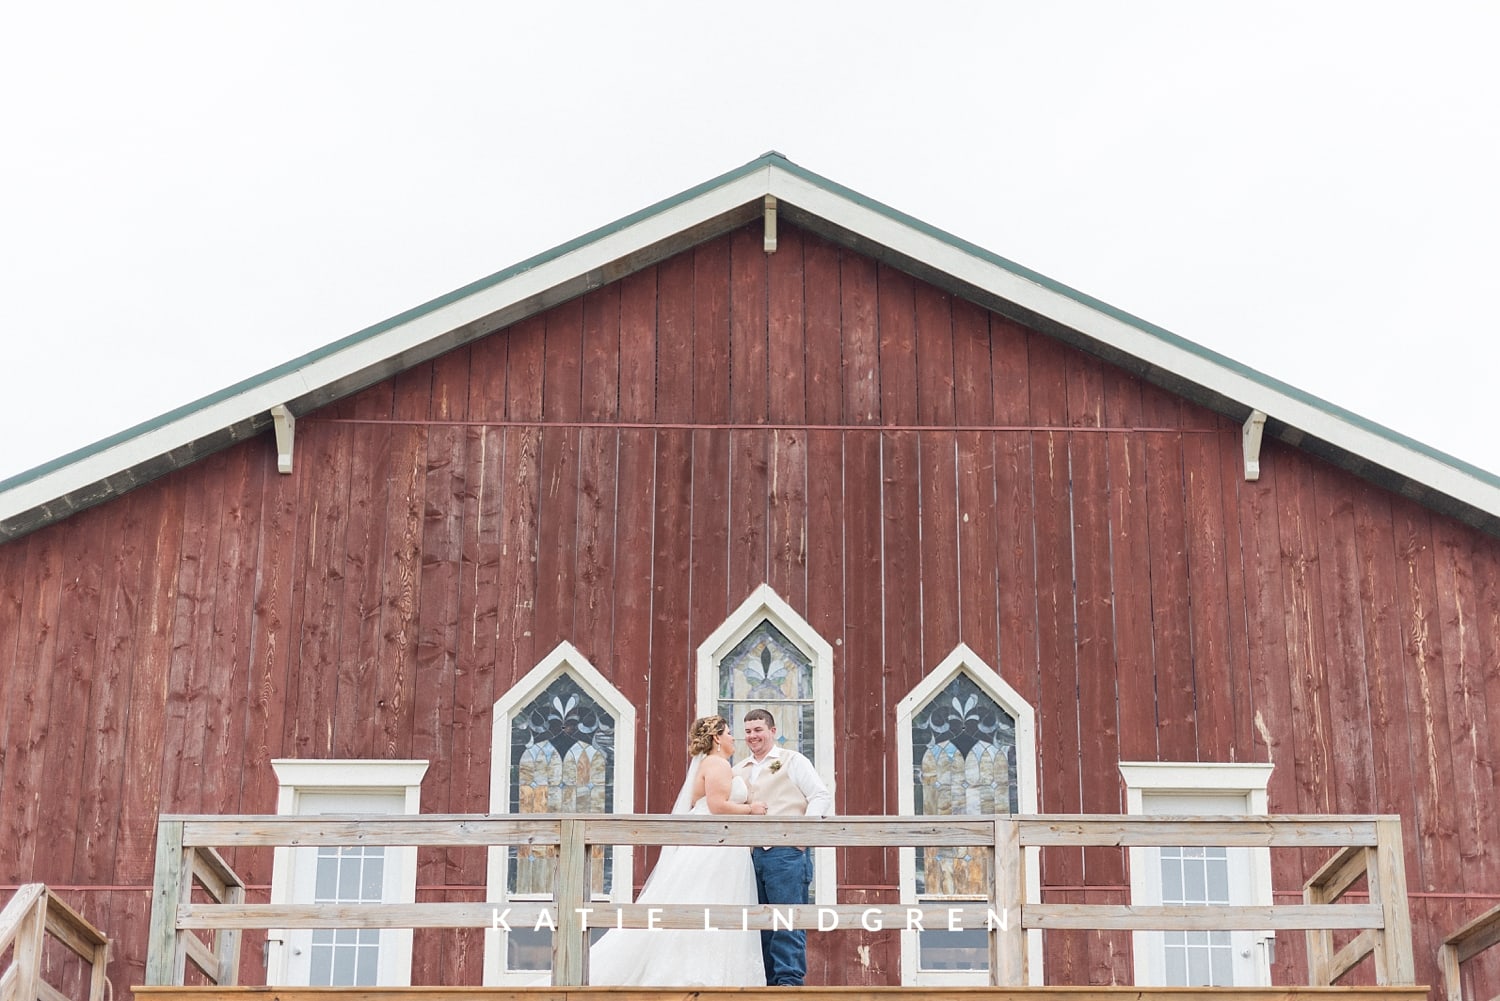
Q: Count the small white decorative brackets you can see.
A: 3